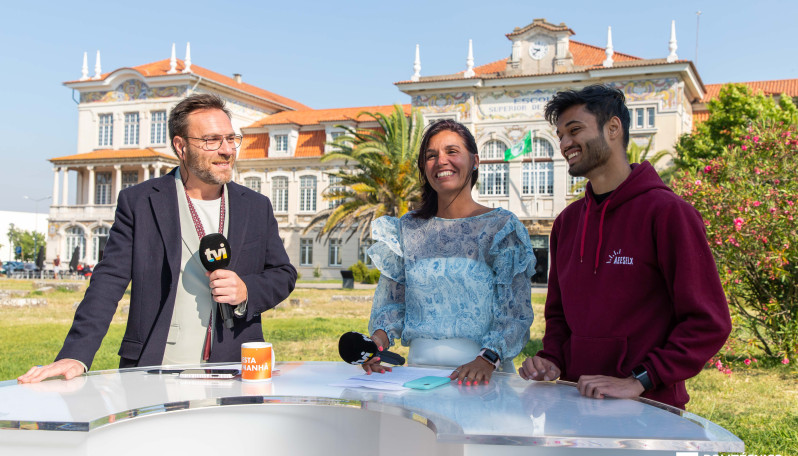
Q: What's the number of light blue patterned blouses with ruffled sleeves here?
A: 1